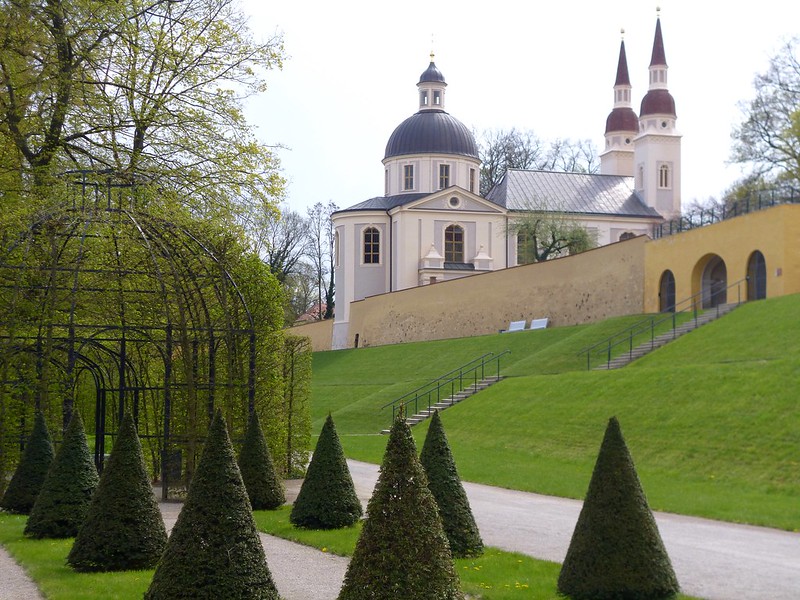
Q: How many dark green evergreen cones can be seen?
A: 9